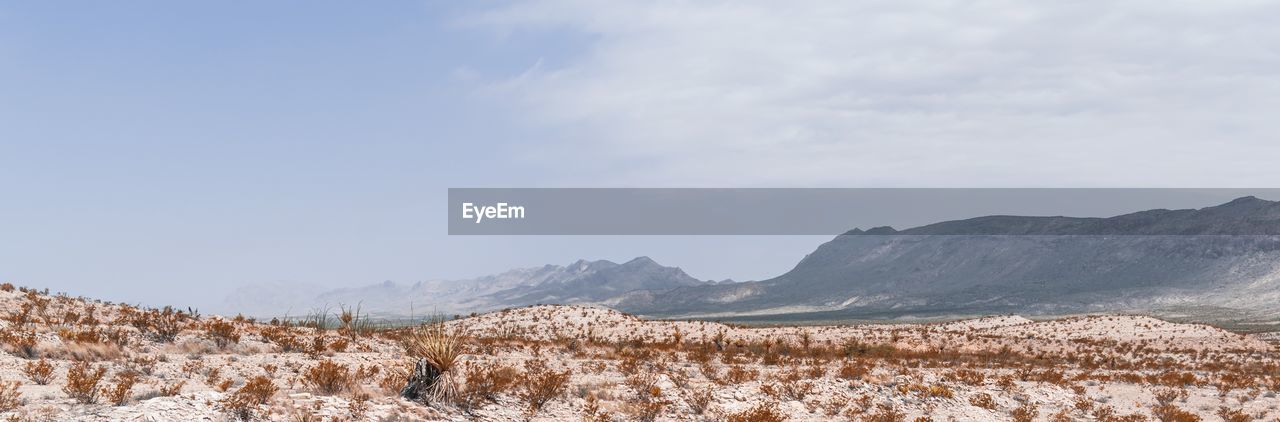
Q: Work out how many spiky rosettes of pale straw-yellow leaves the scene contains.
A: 1